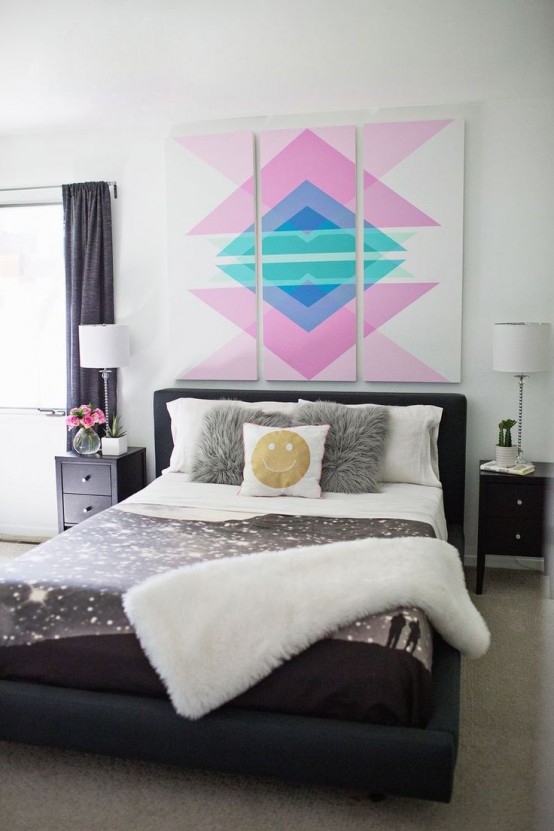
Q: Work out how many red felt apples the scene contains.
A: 0